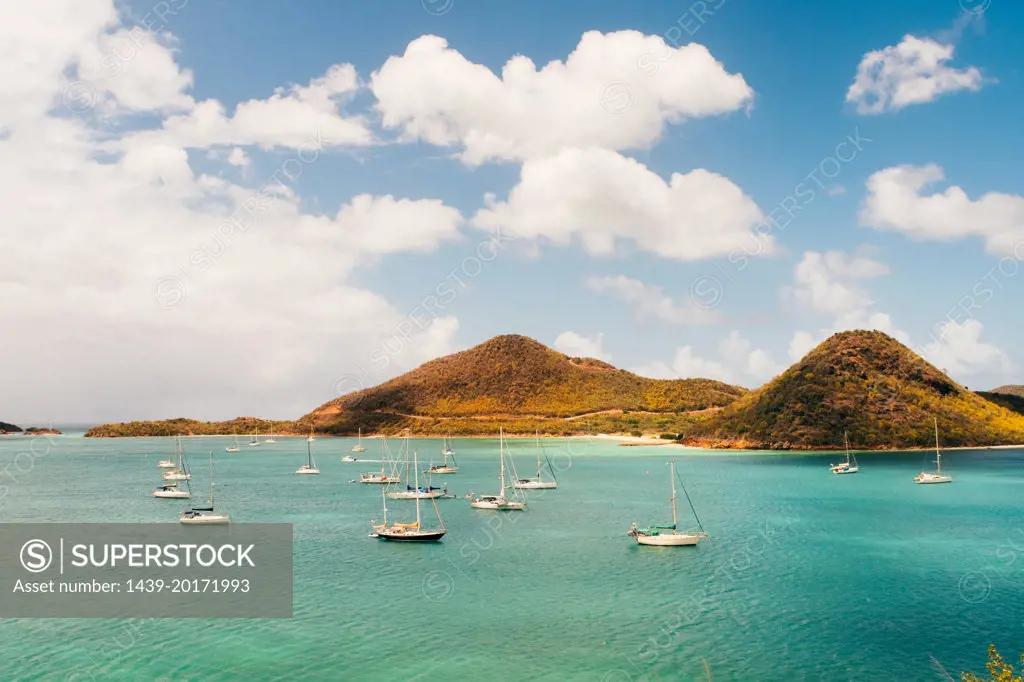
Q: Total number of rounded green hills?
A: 2